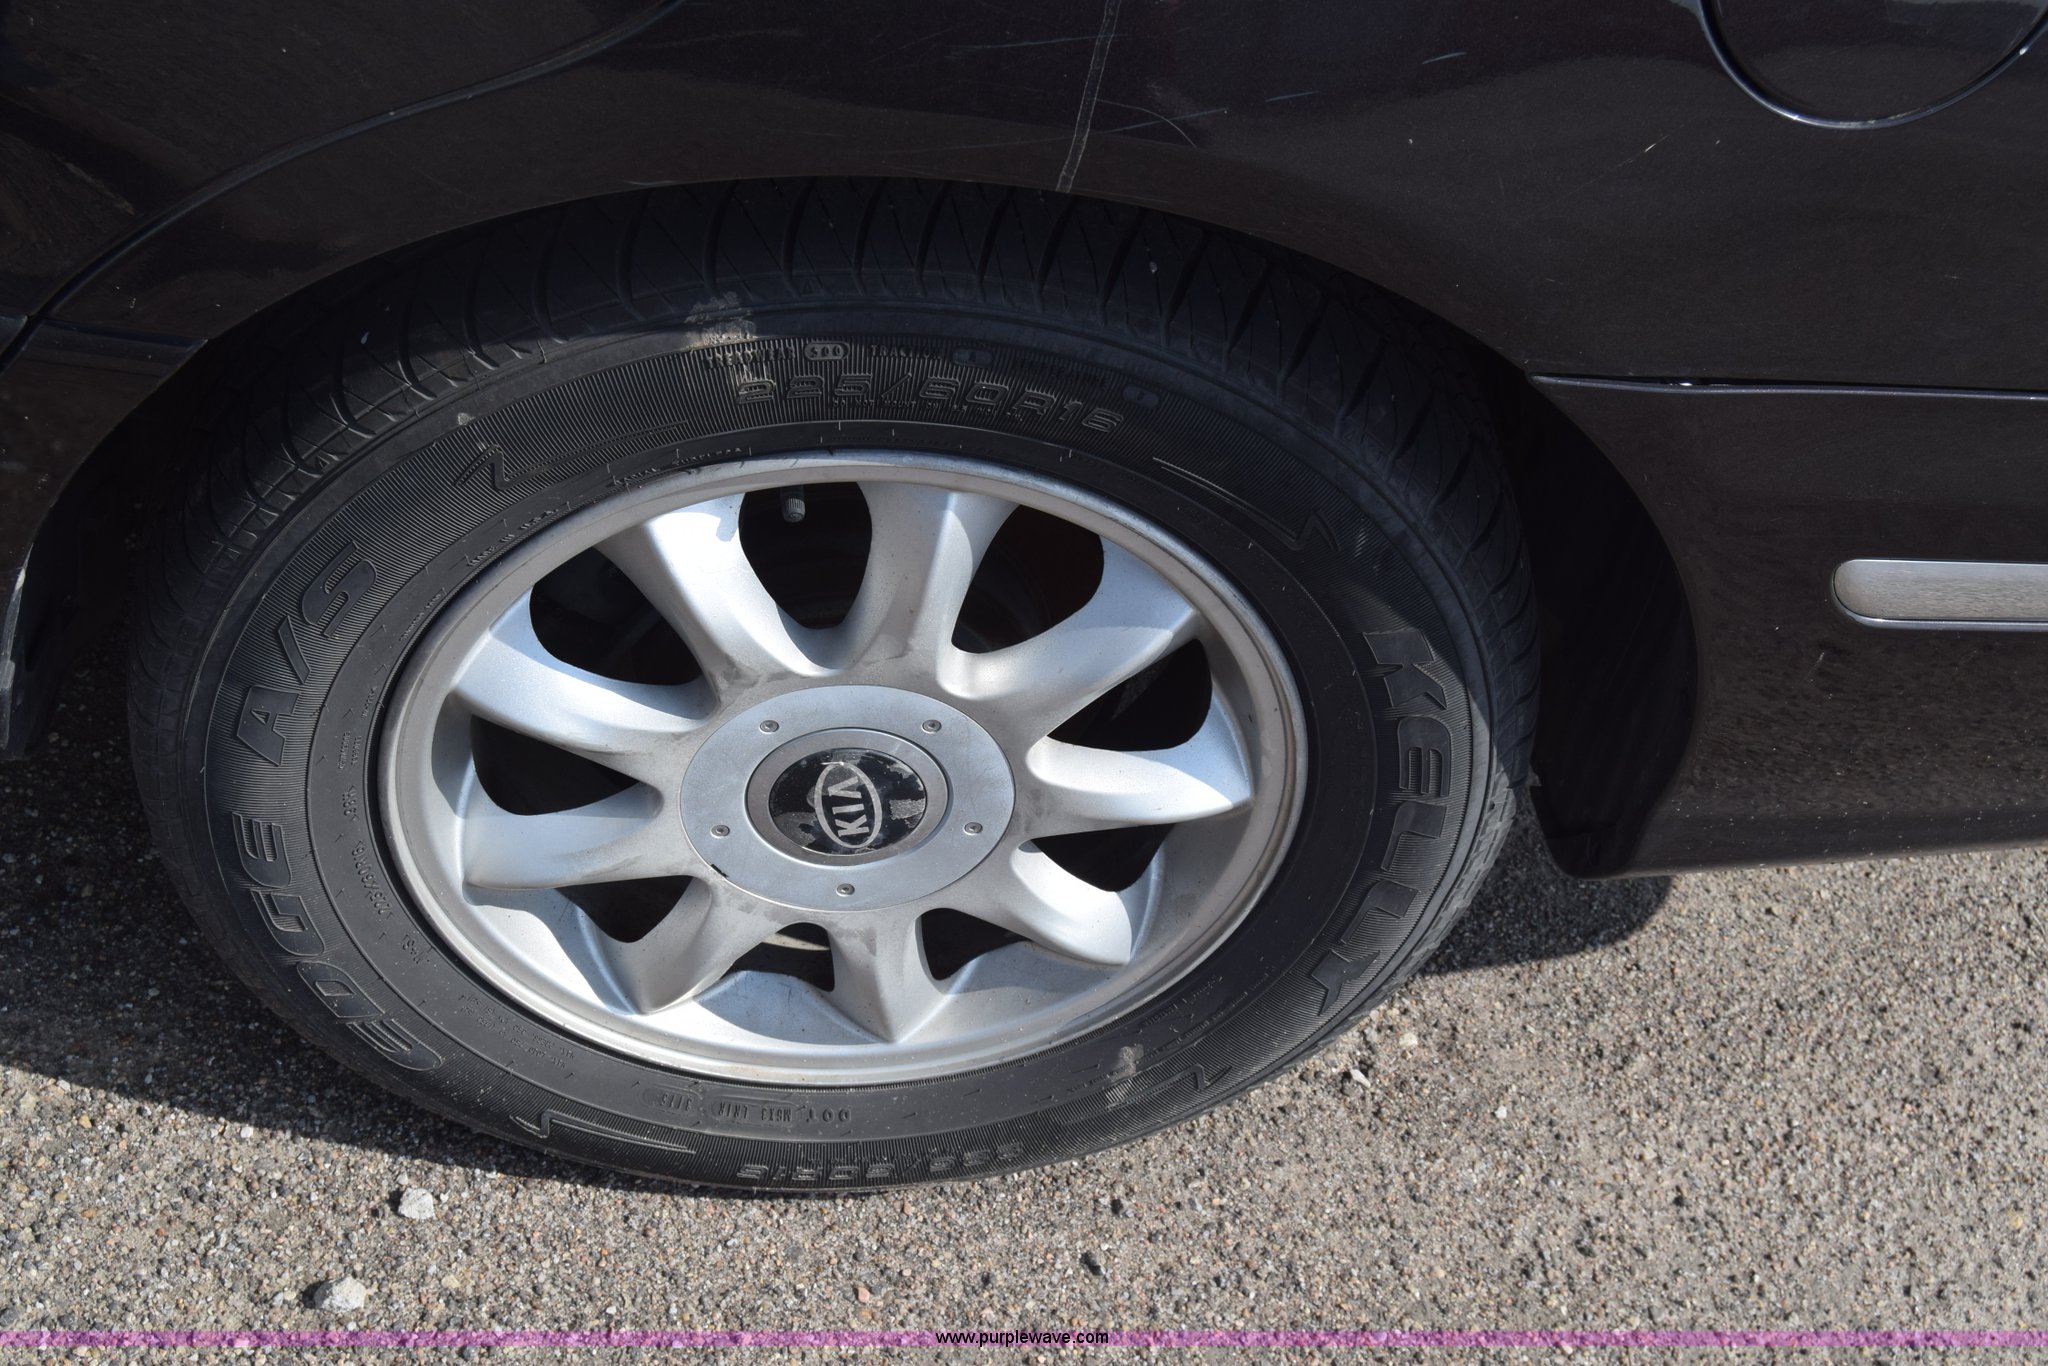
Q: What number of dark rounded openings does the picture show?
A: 9